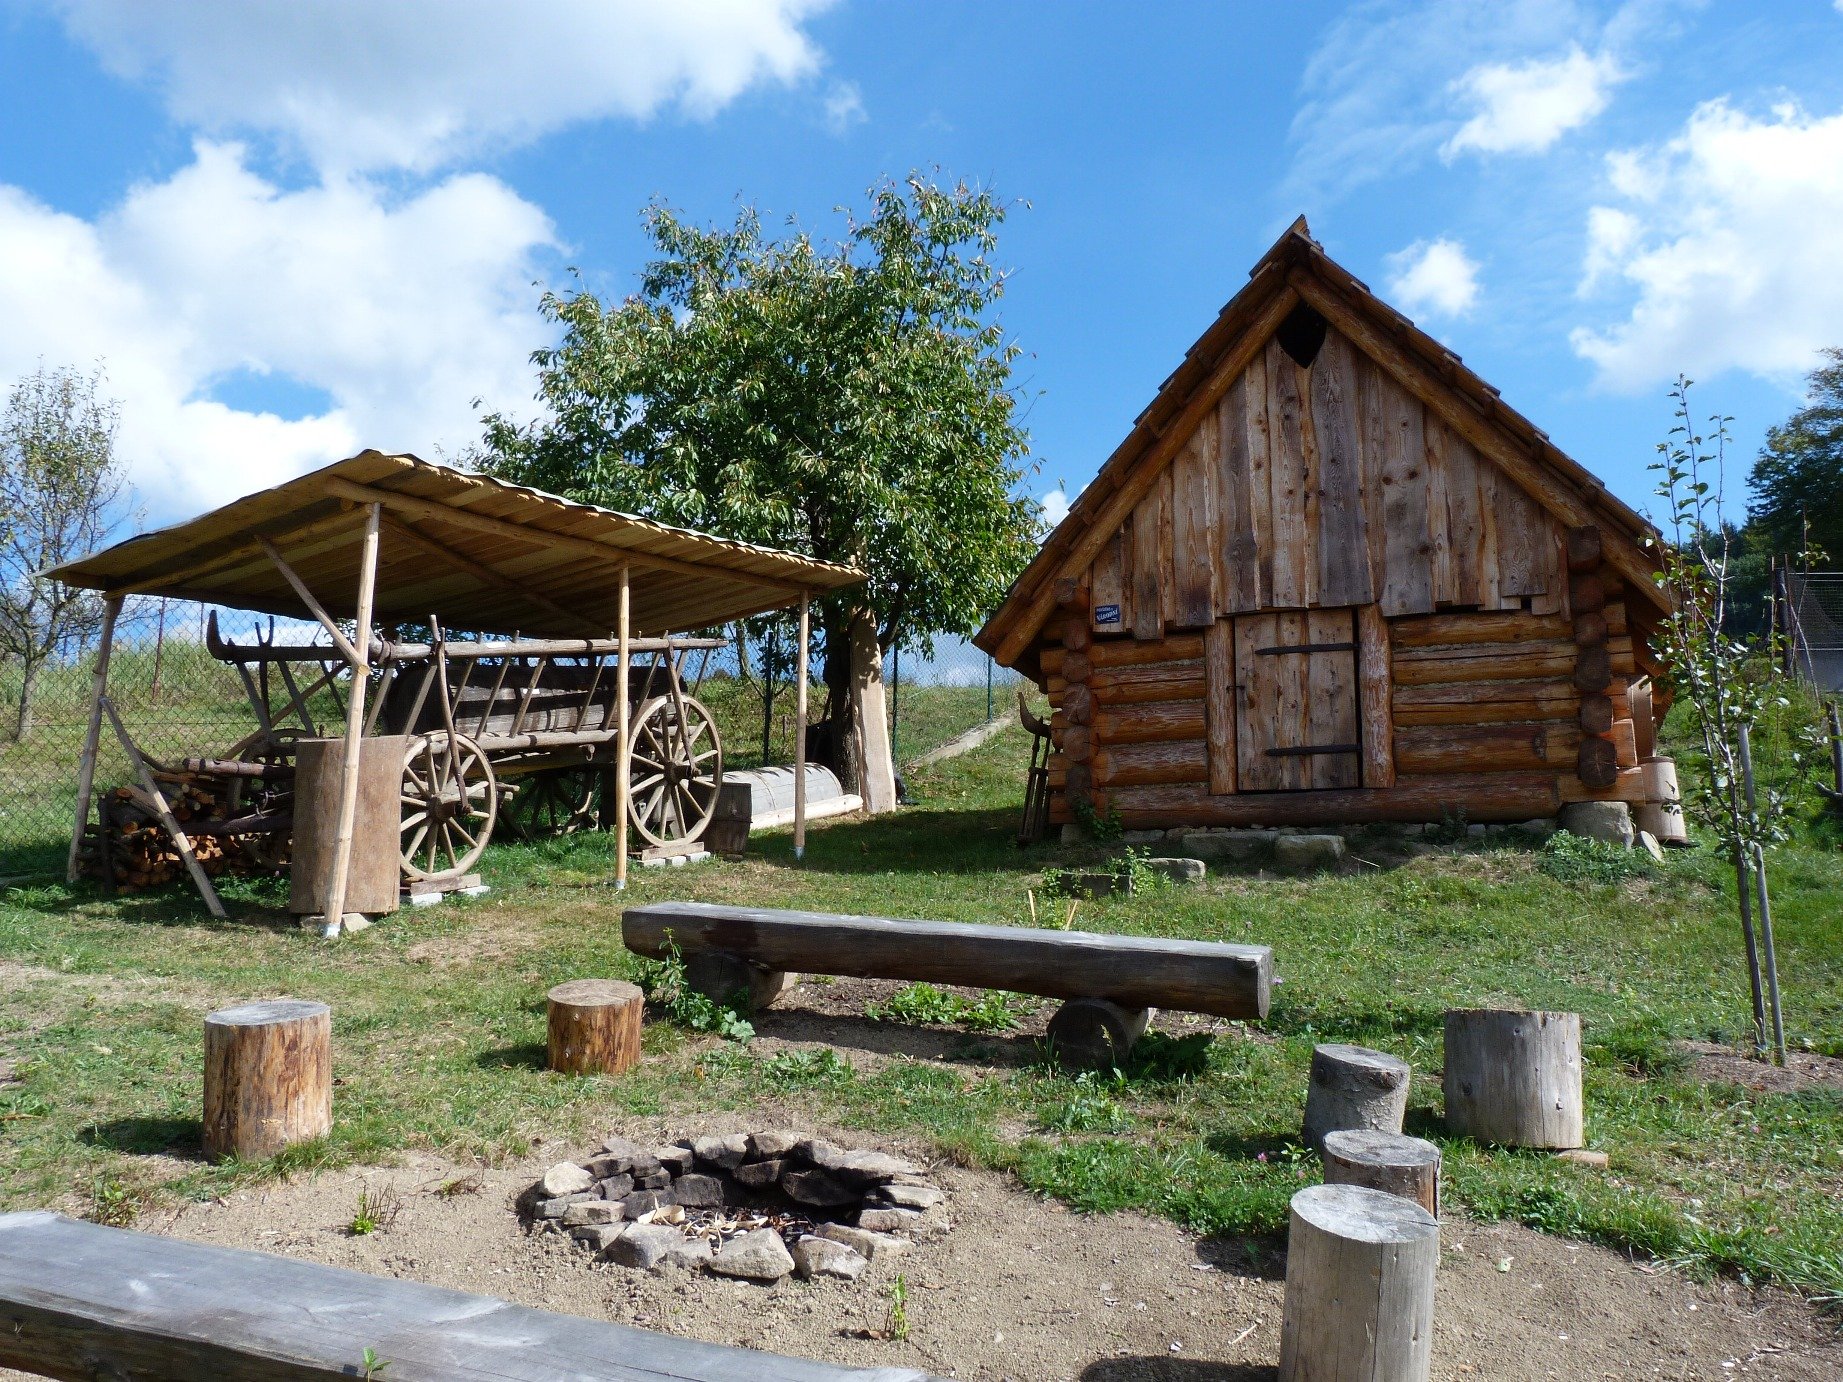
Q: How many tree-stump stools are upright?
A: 6